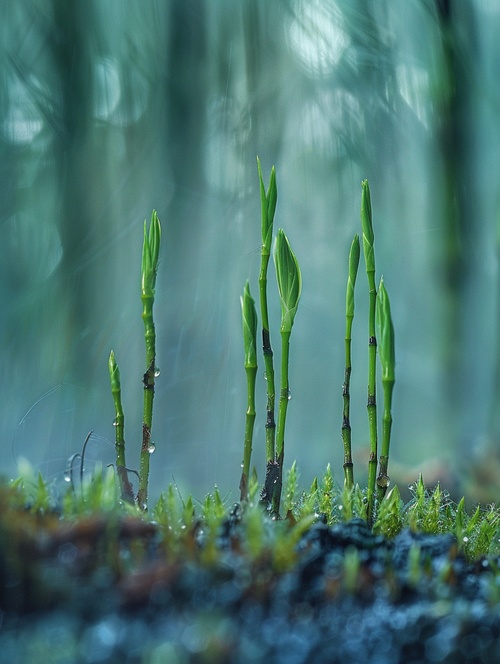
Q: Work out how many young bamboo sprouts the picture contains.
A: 8